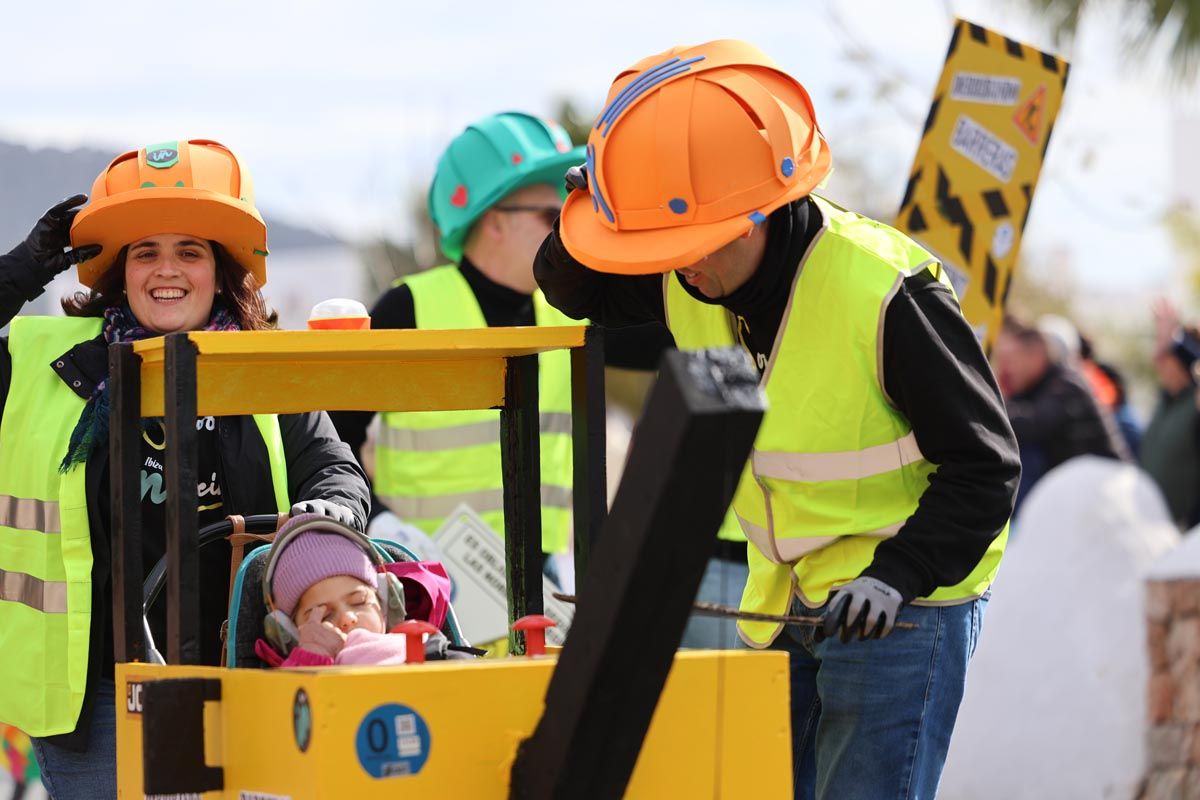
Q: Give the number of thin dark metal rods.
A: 1